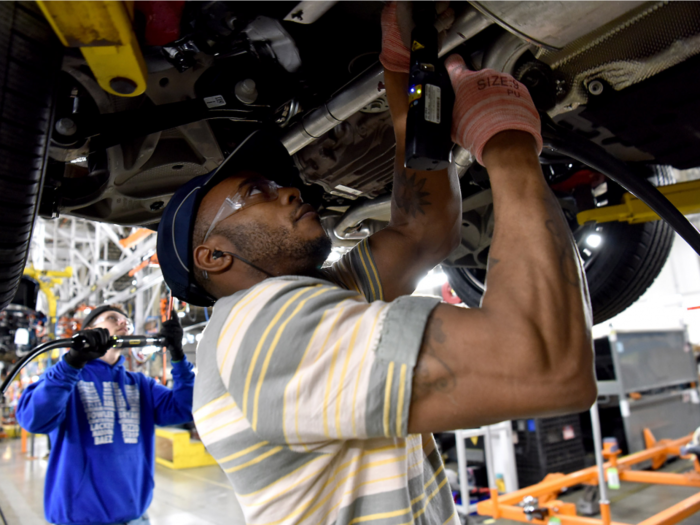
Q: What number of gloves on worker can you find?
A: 4